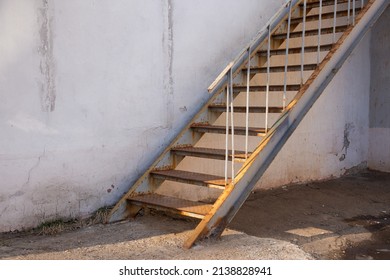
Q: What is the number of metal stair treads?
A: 11